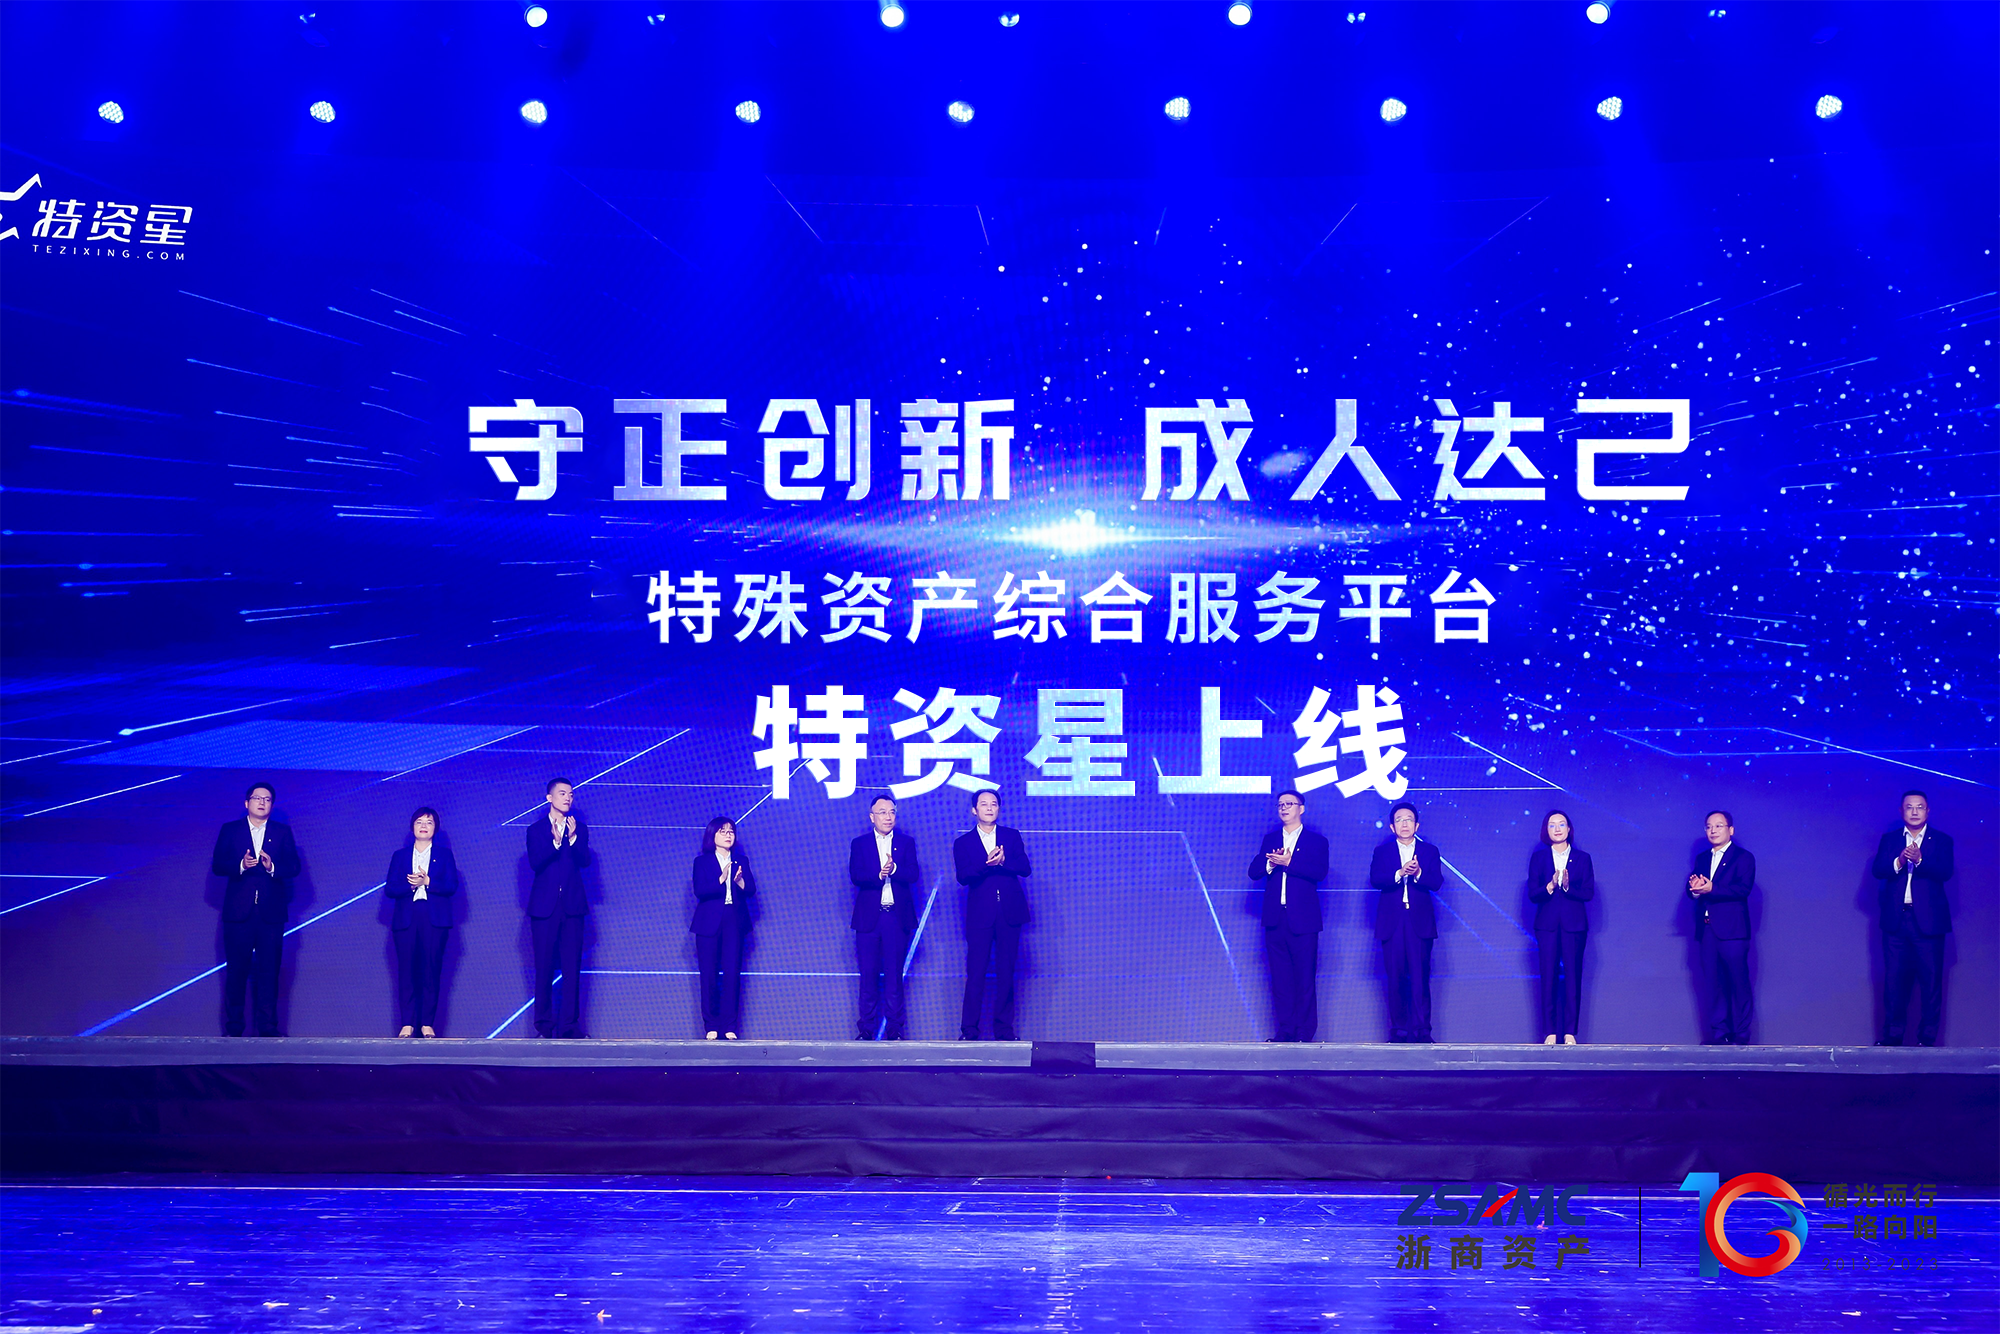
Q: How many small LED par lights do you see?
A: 9